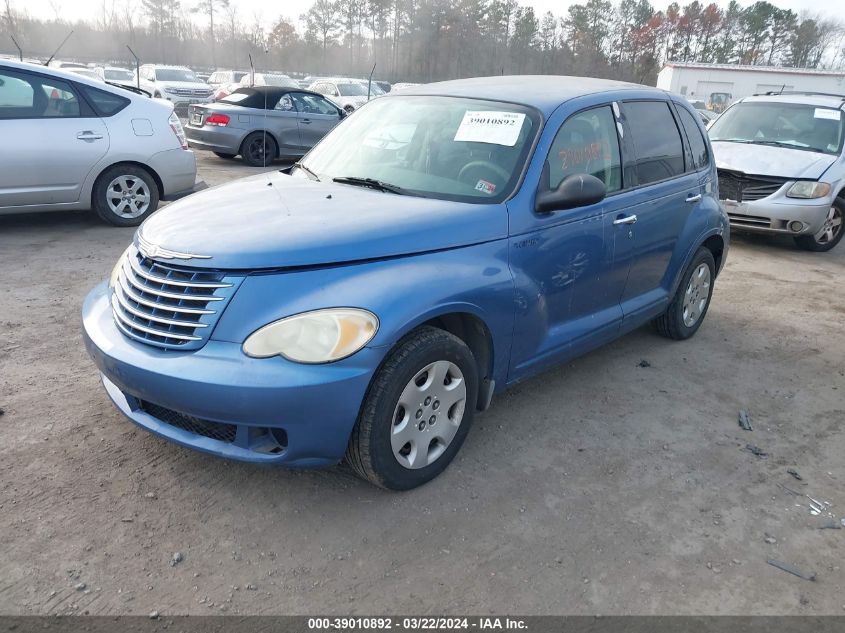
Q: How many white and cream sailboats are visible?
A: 0